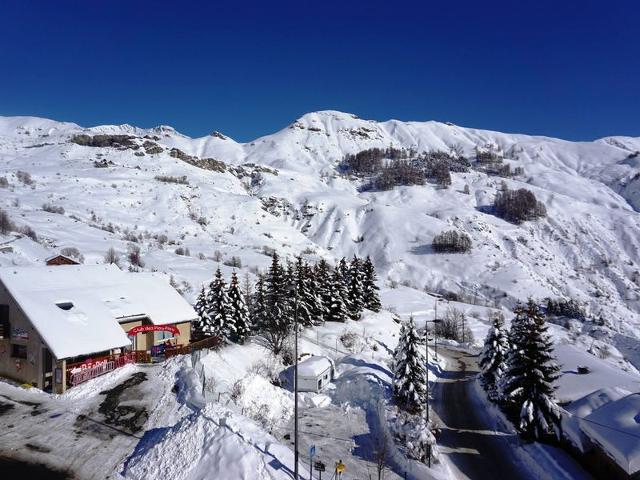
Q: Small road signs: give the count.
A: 3